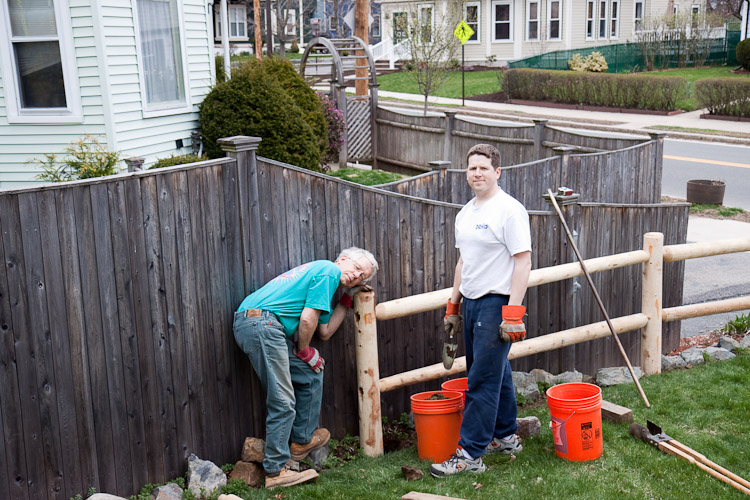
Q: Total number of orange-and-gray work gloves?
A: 2